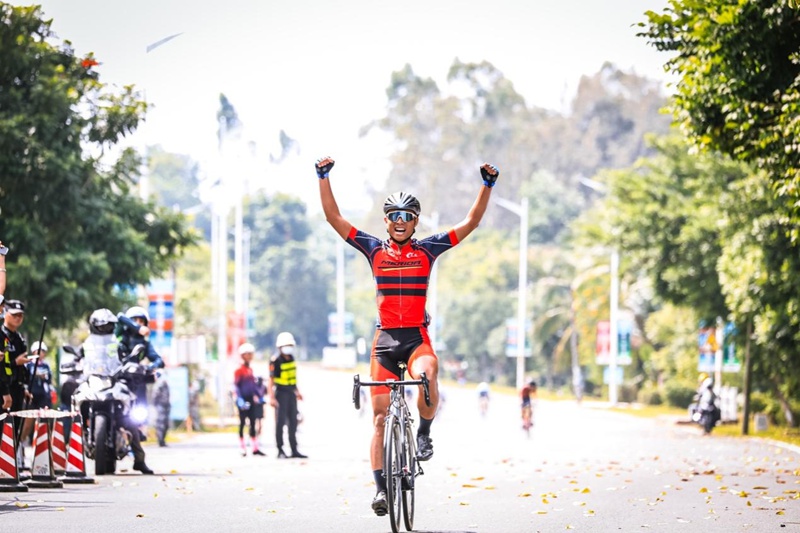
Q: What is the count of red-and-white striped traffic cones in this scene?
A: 4